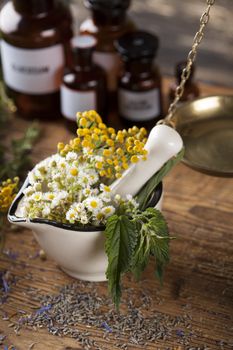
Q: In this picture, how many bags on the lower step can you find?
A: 0